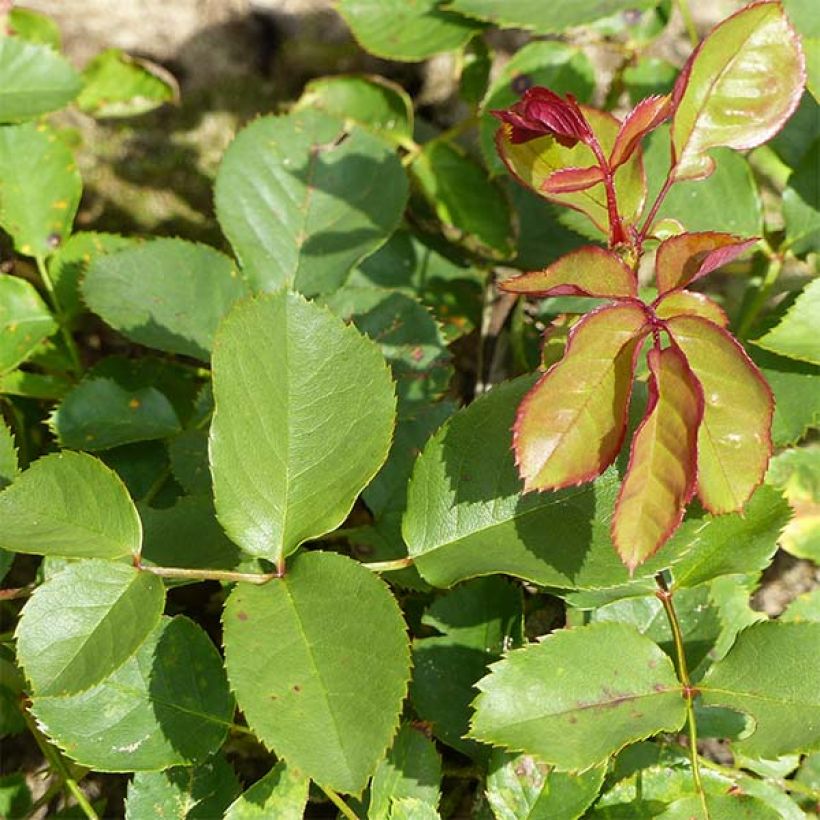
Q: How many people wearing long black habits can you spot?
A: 0